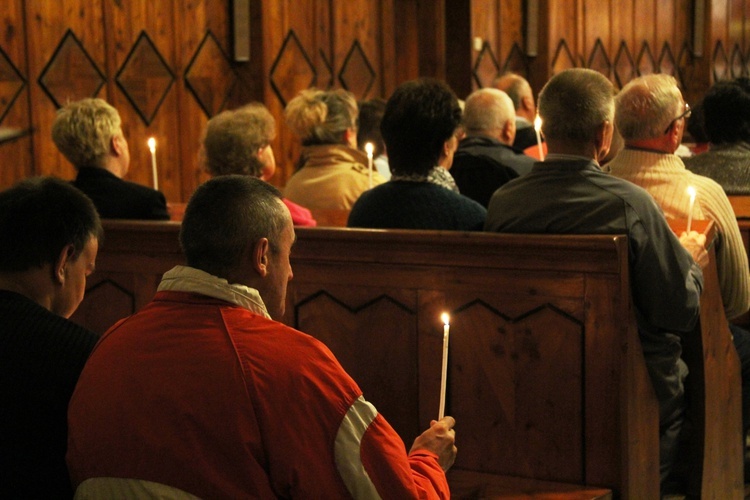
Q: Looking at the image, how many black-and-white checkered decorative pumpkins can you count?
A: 0